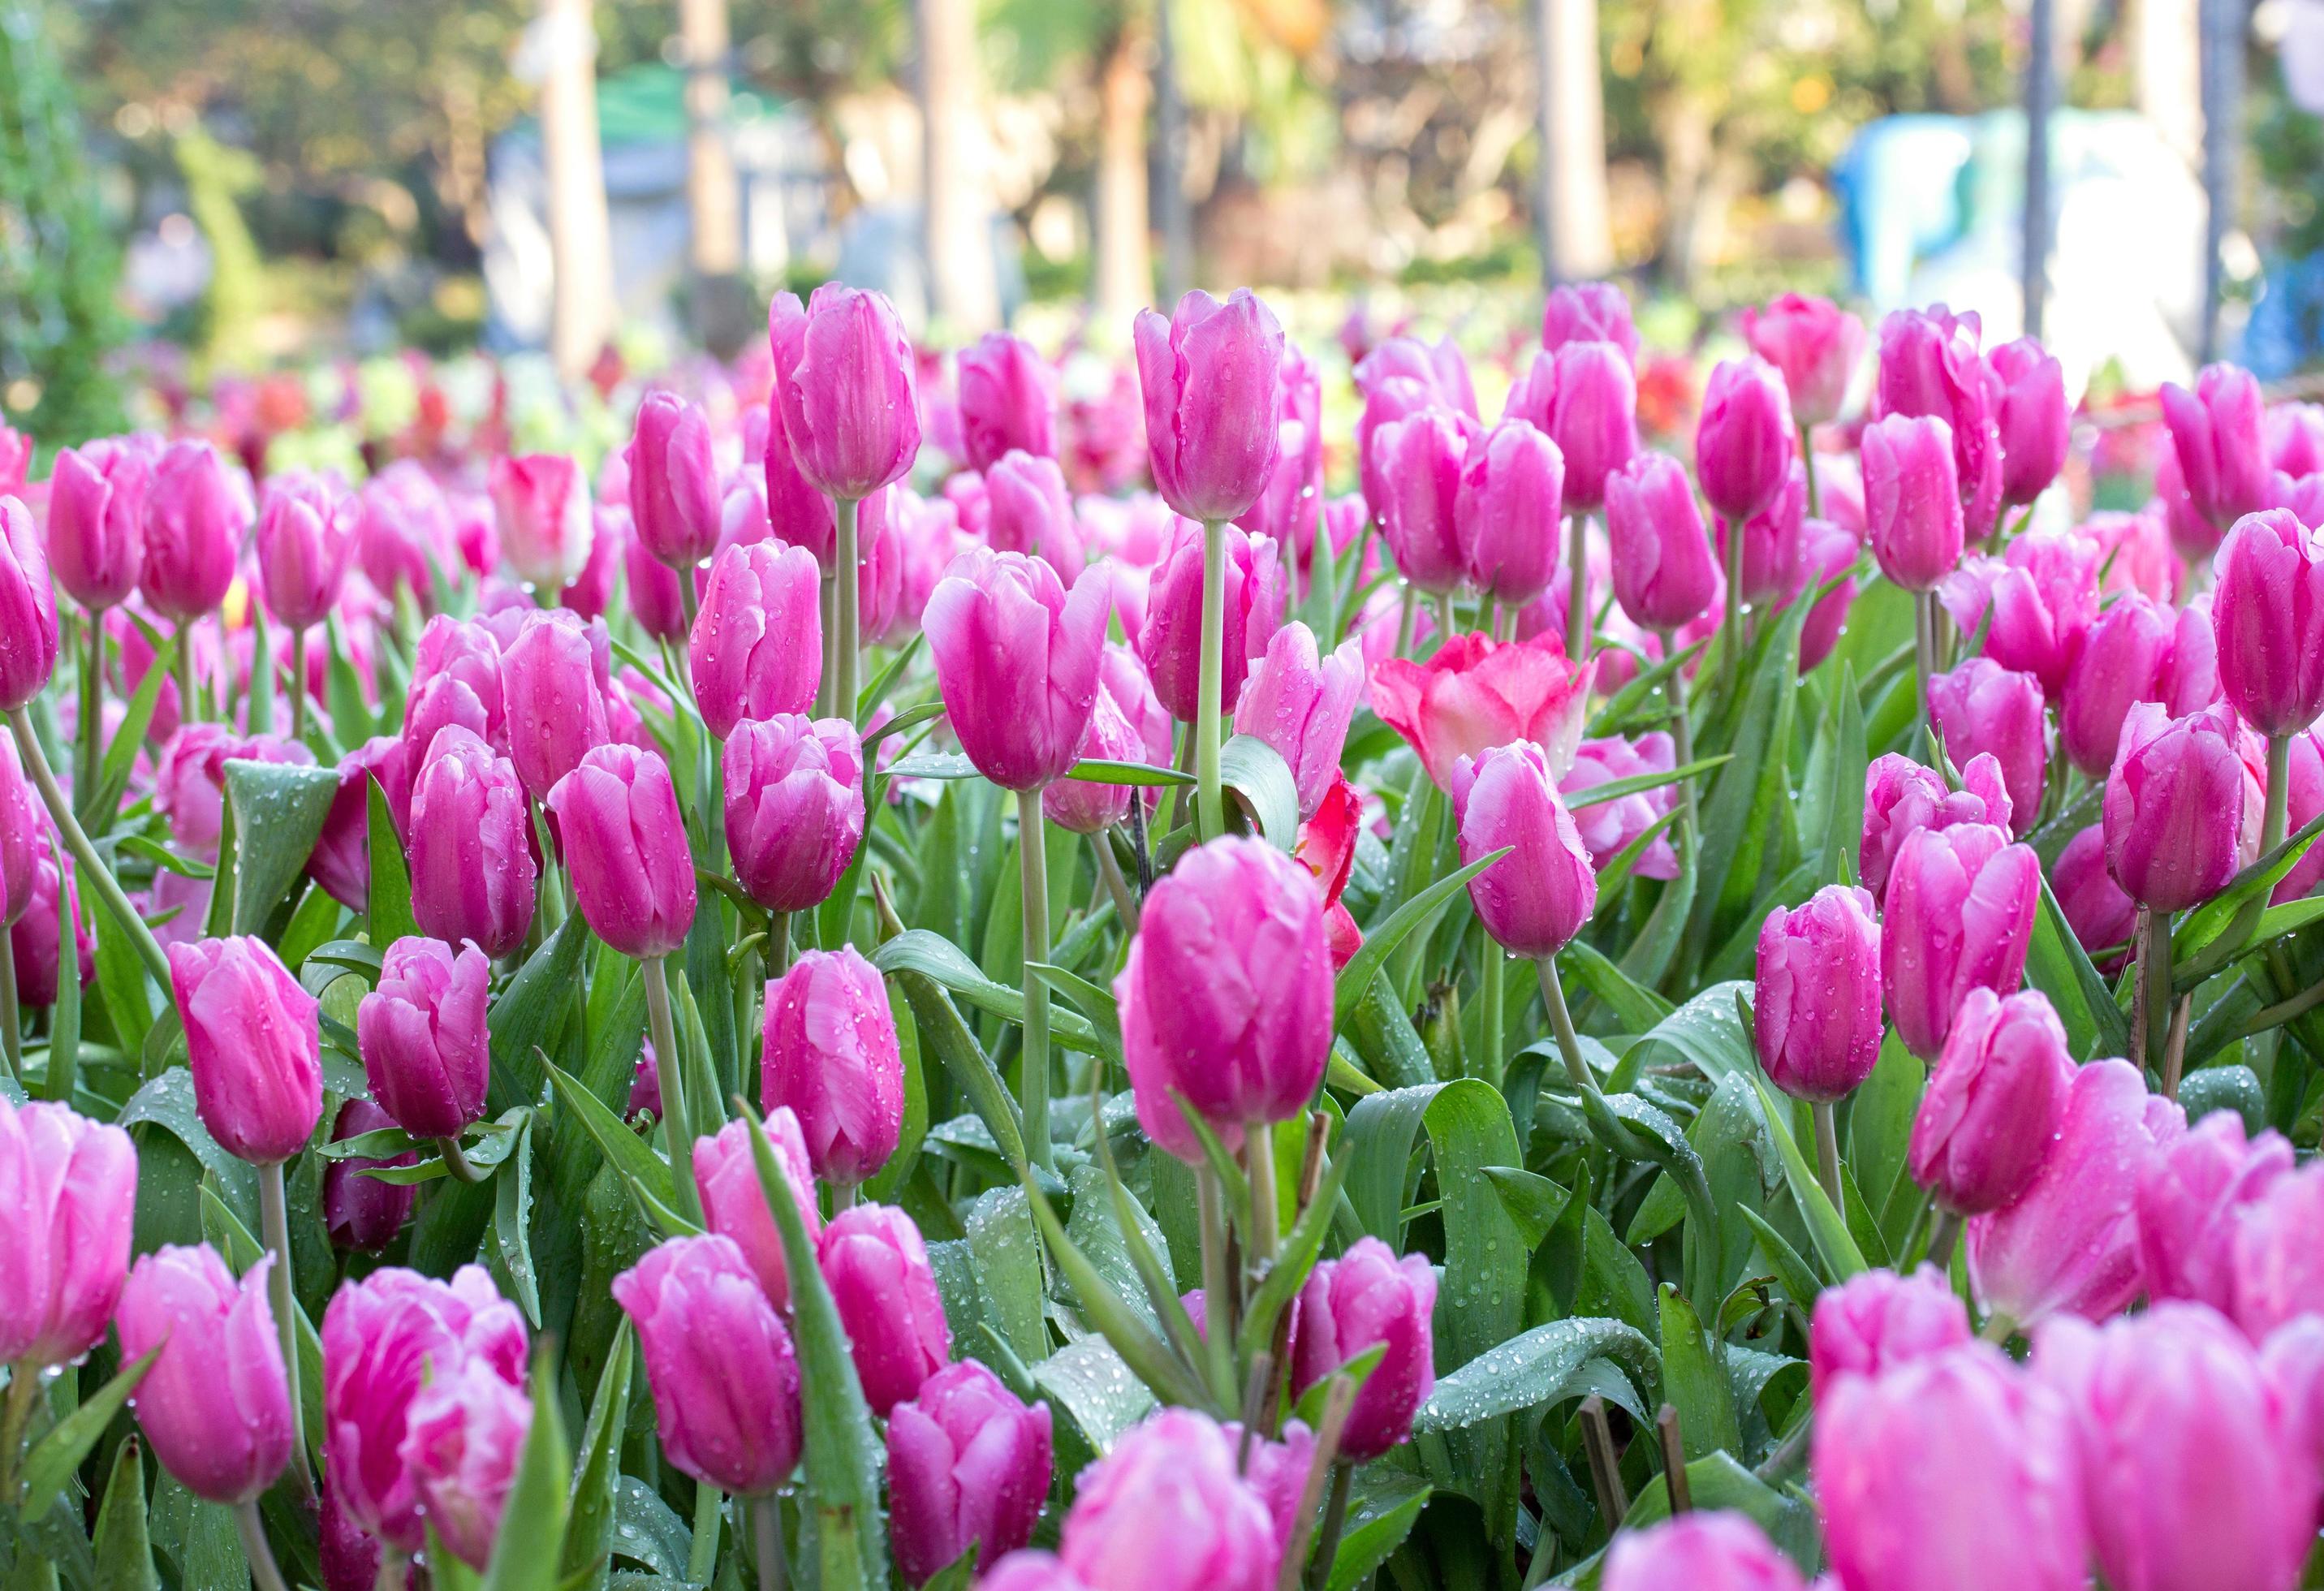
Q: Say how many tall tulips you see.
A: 2